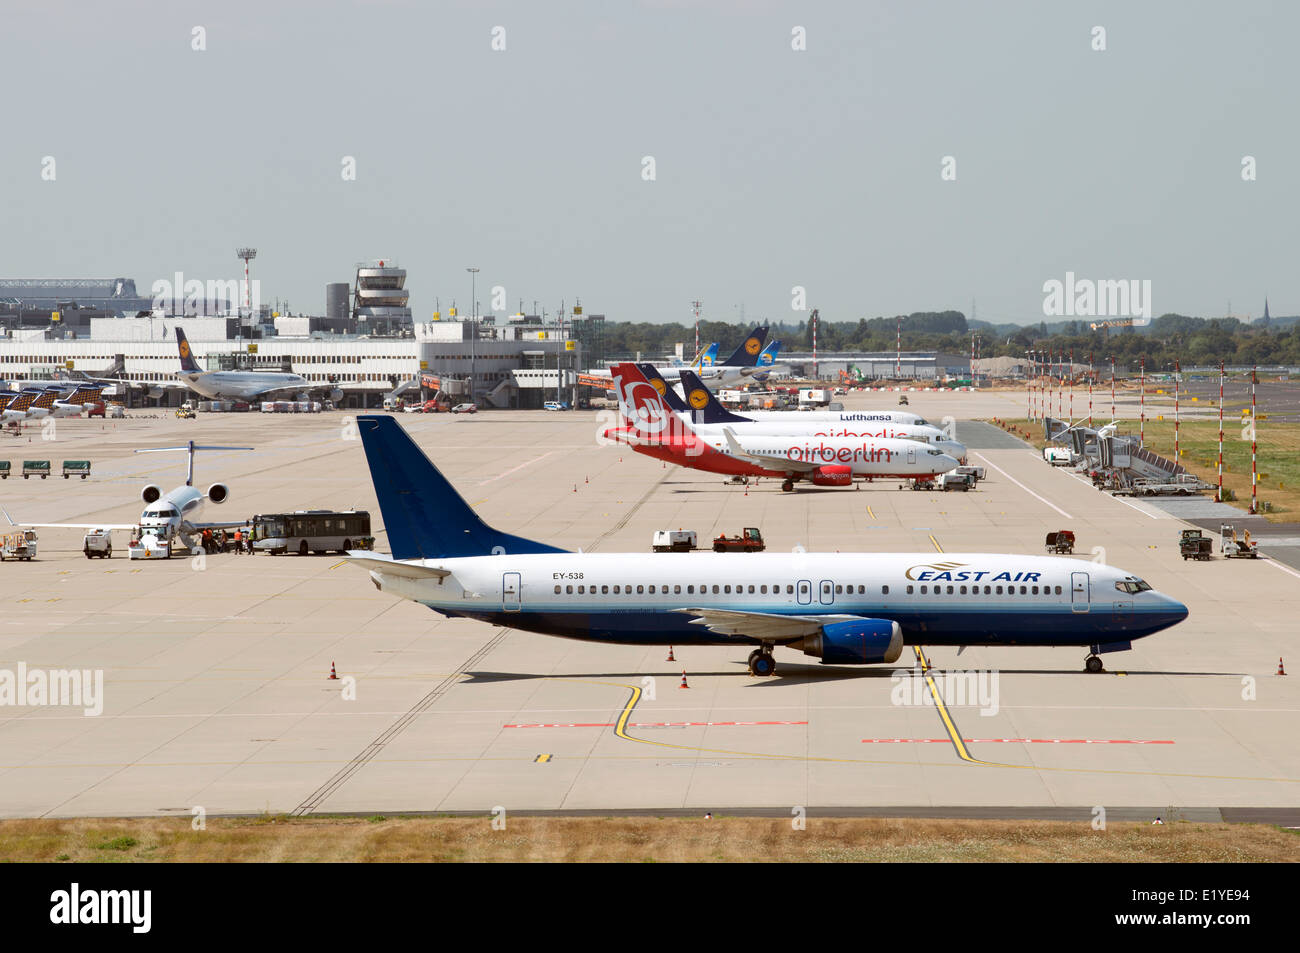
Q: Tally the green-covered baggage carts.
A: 3